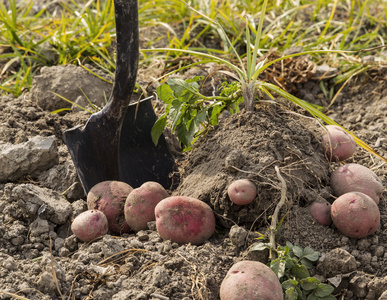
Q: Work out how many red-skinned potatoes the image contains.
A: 10